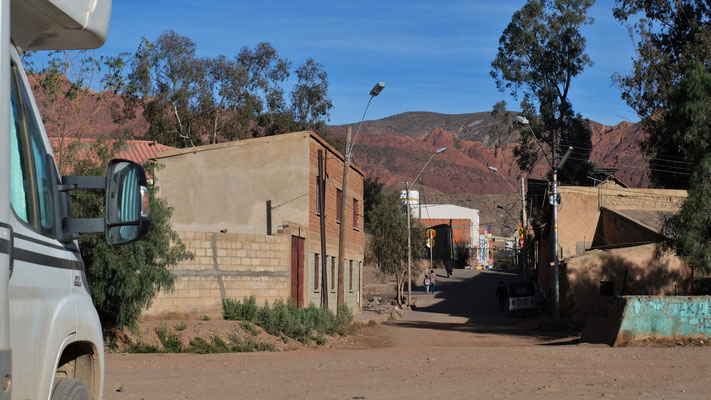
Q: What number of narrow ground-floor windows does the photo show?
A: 3